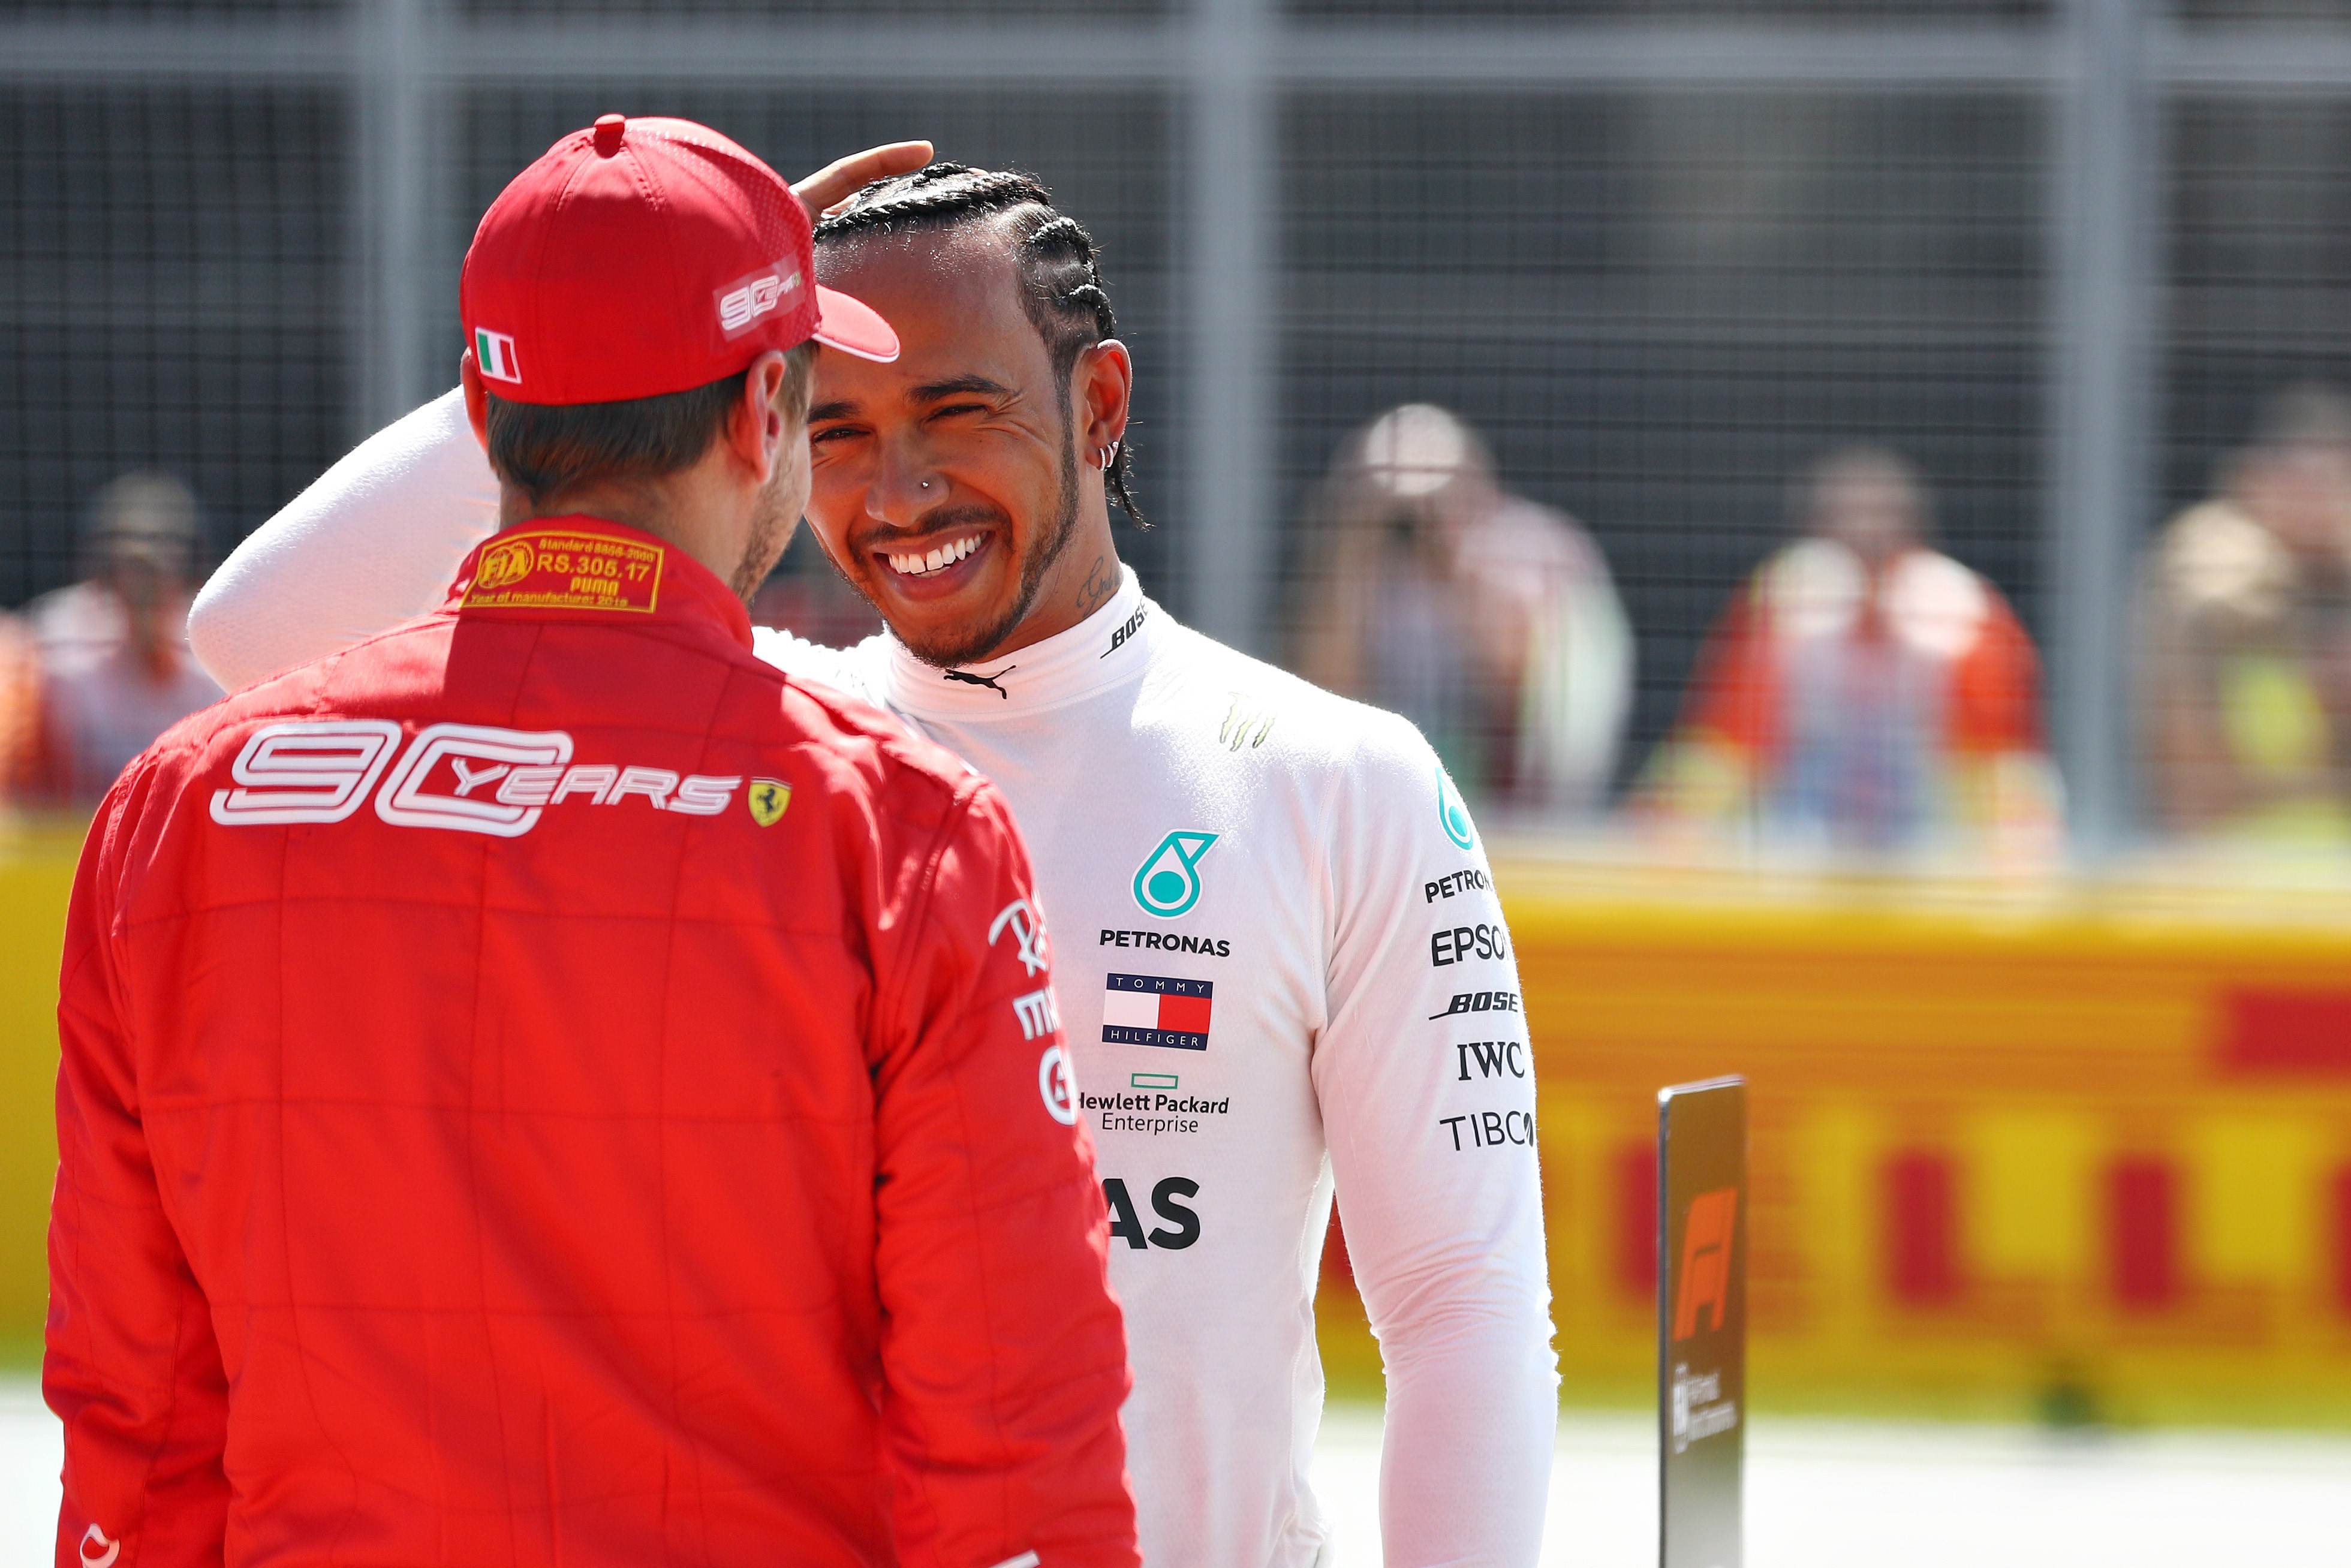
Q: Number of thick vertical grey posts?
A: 3